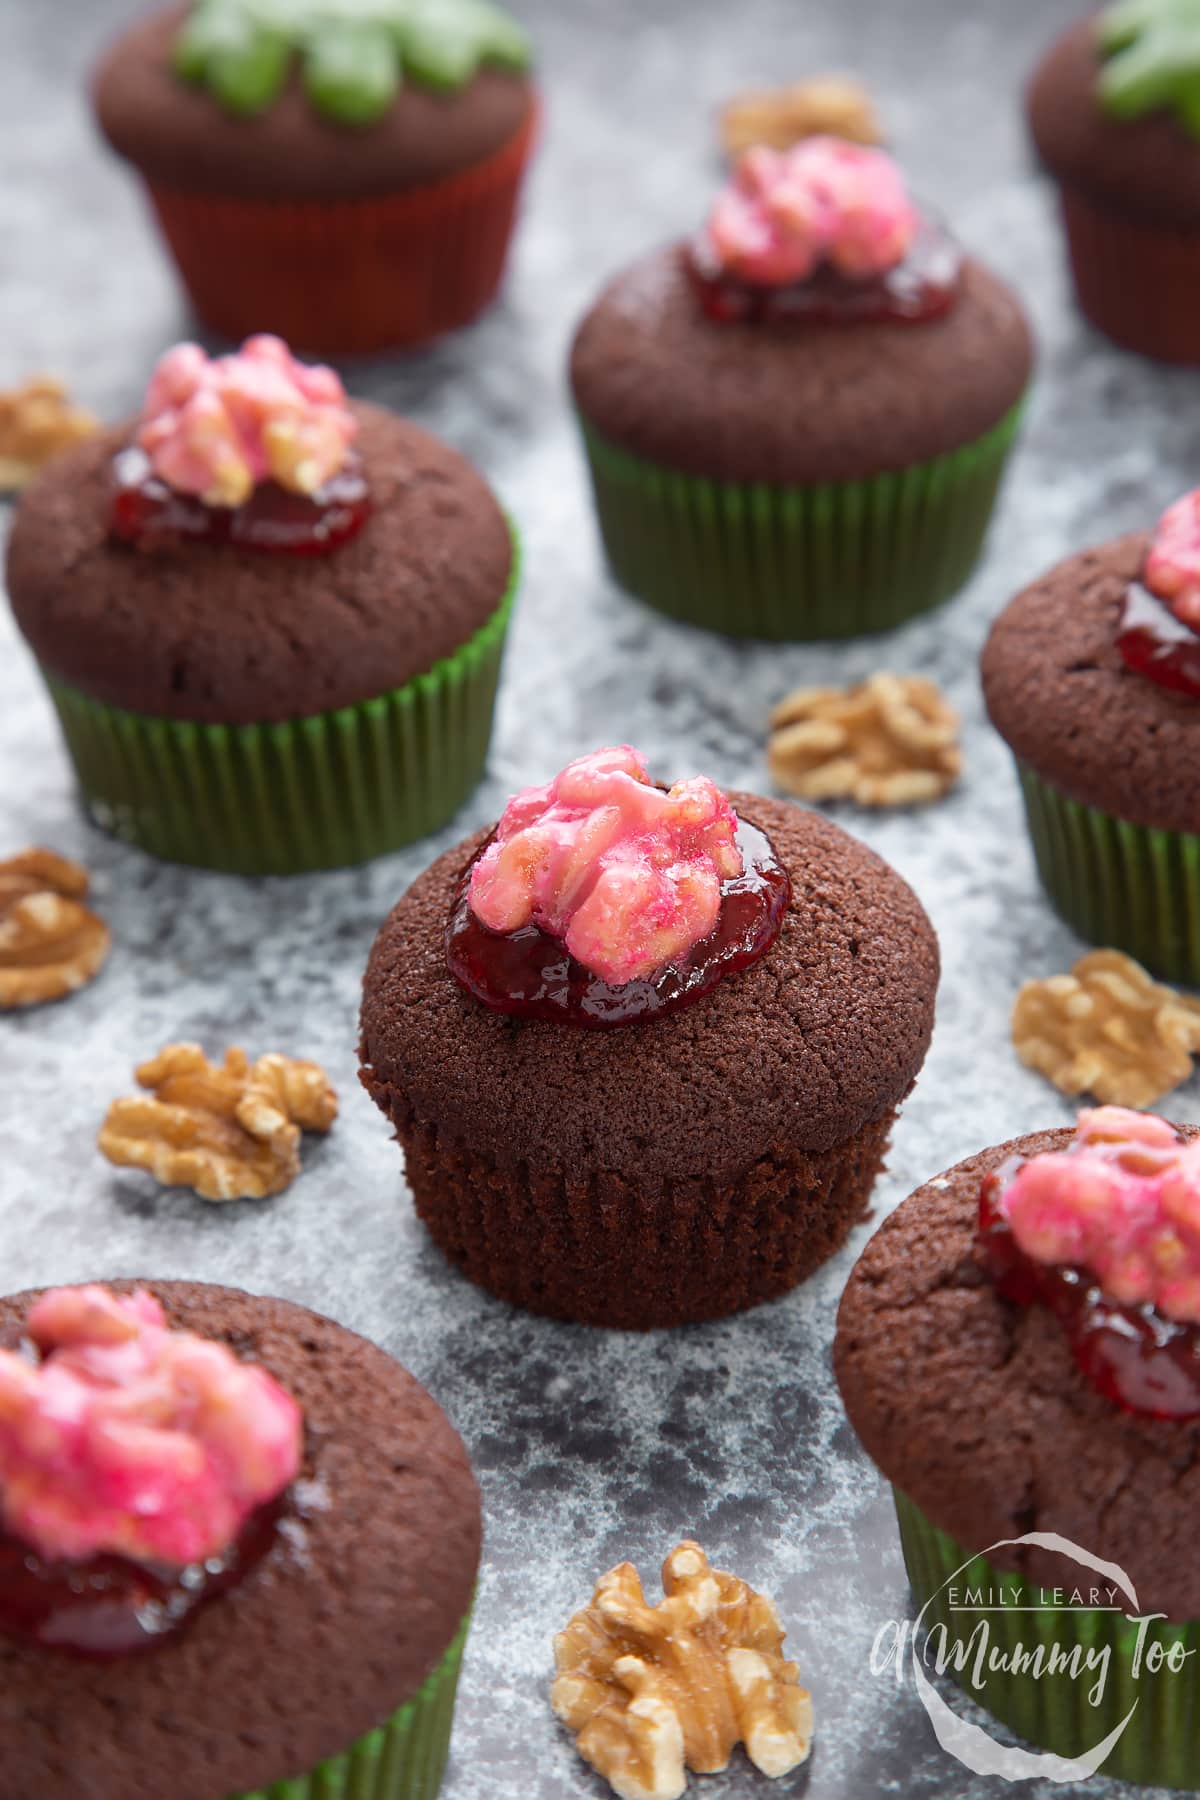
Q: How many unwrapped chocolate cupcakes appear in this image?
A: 1